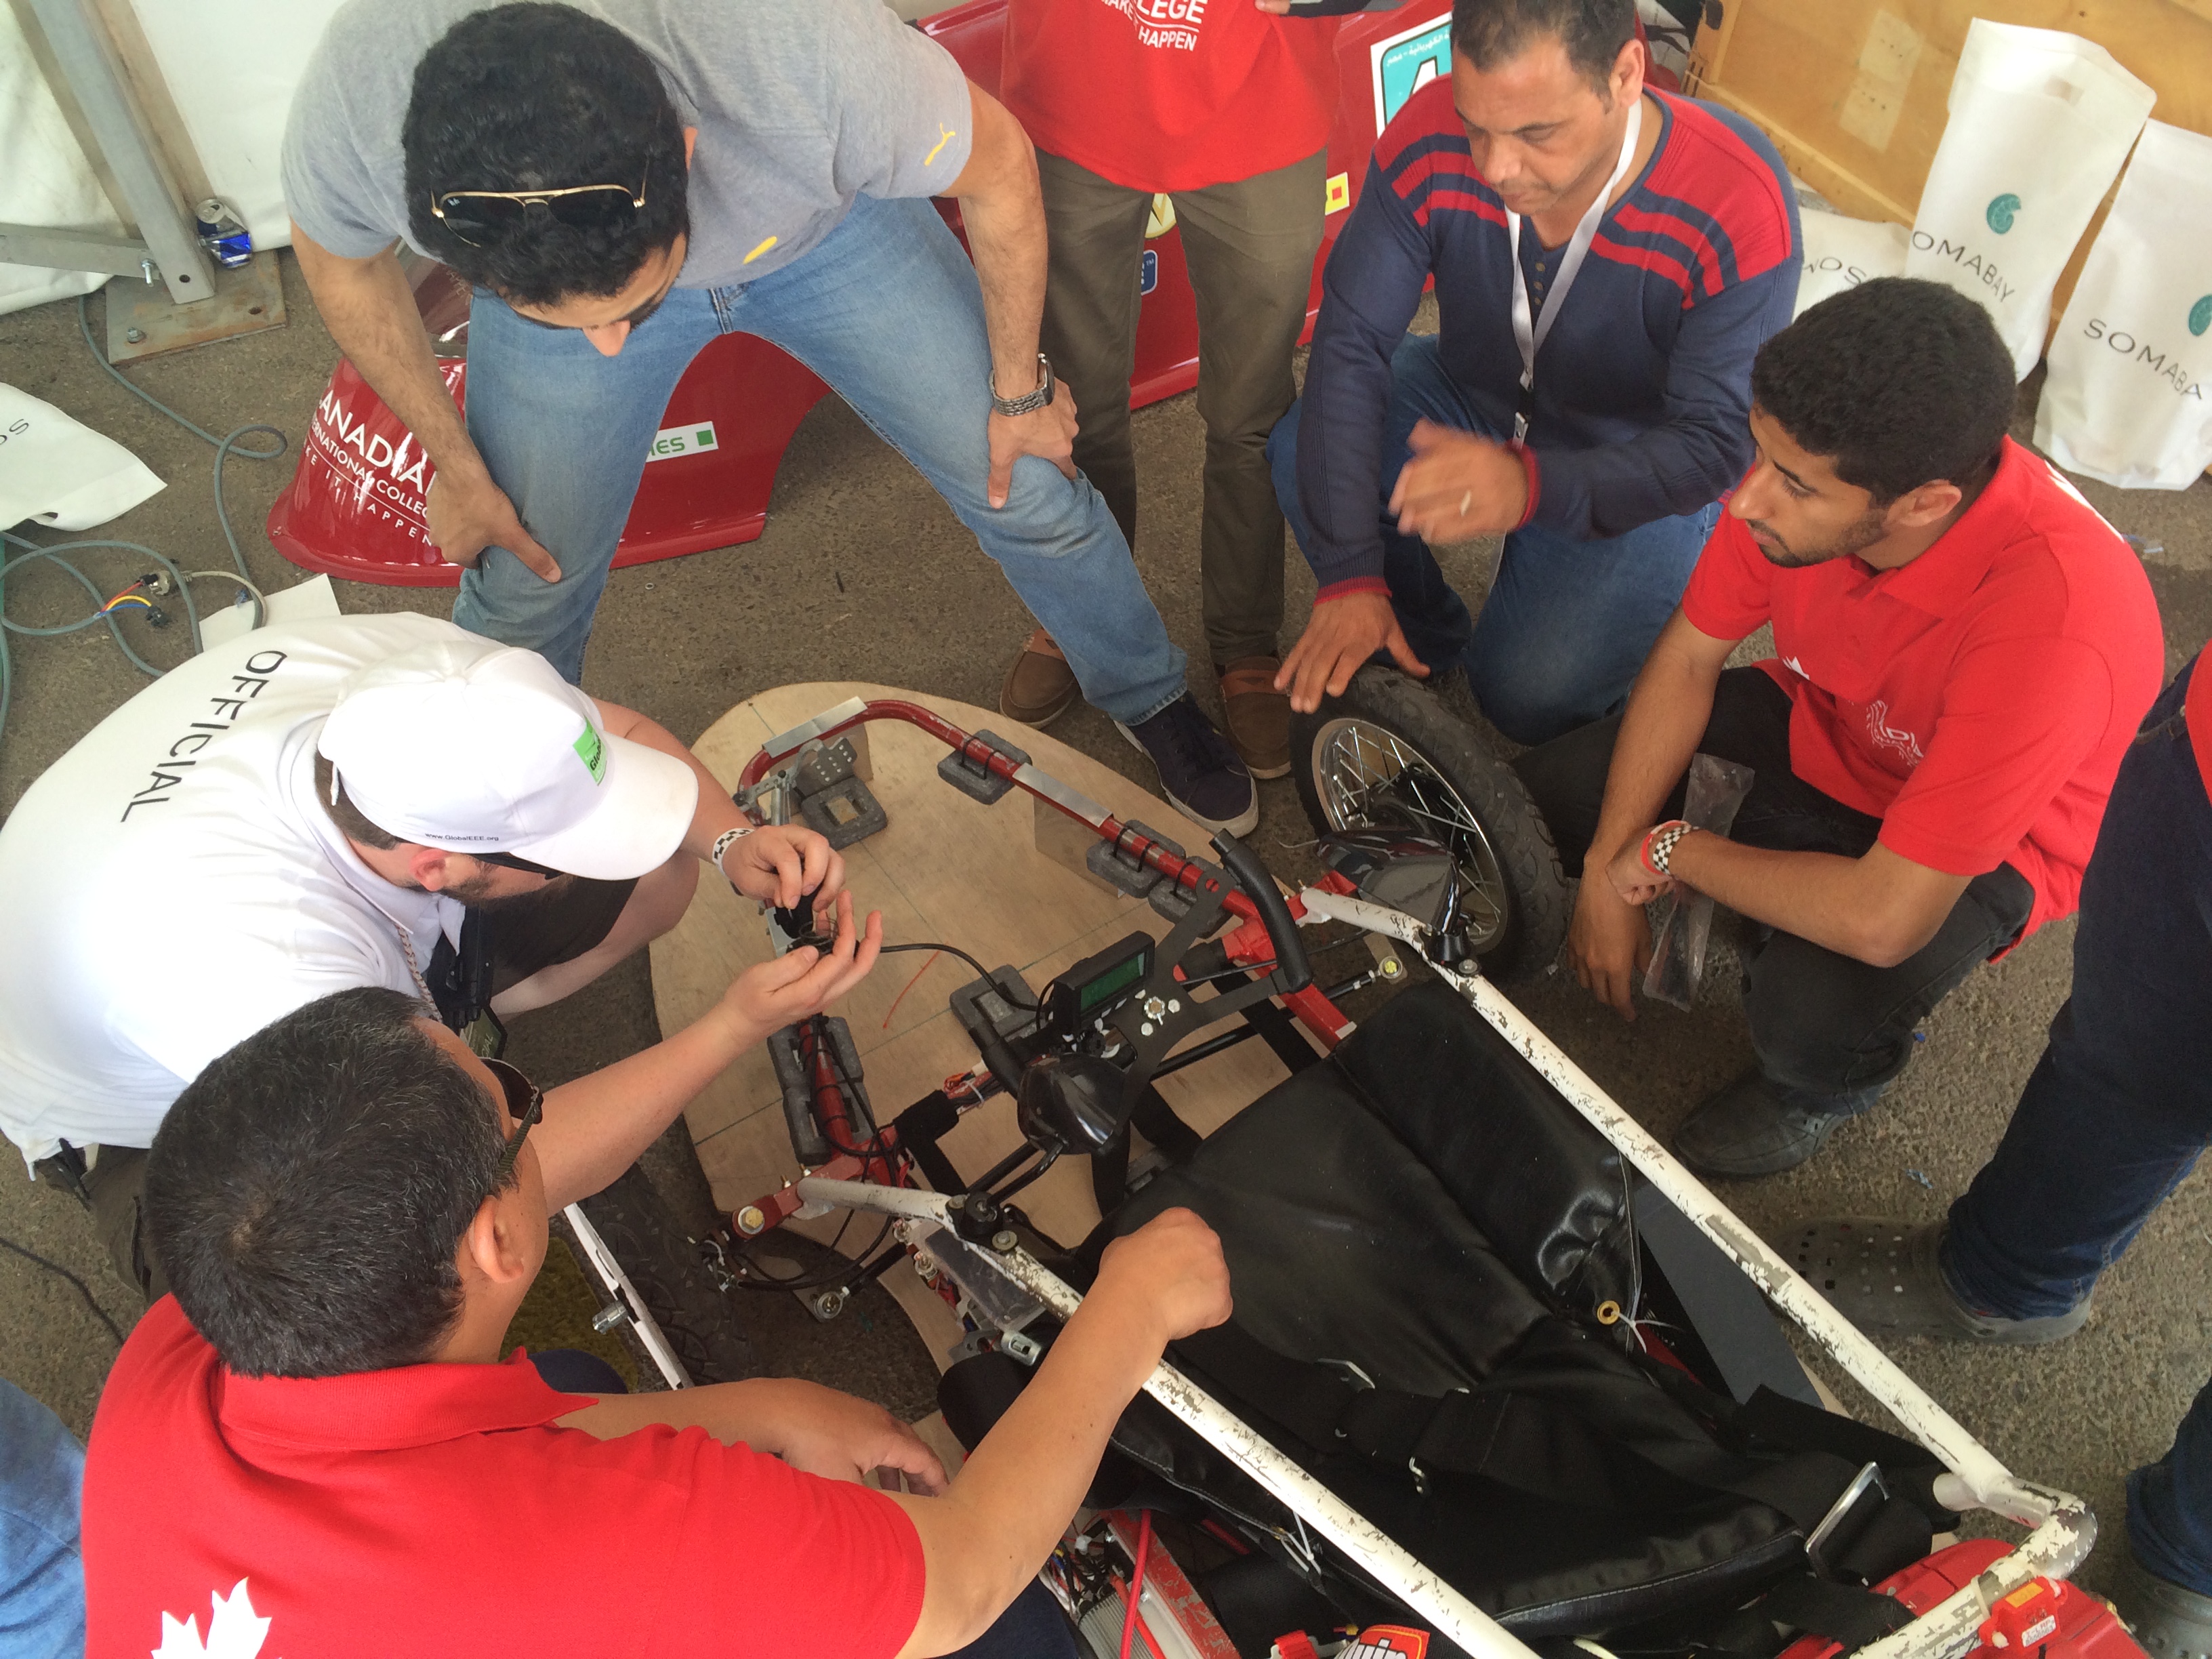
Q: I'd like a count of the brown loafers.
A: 2